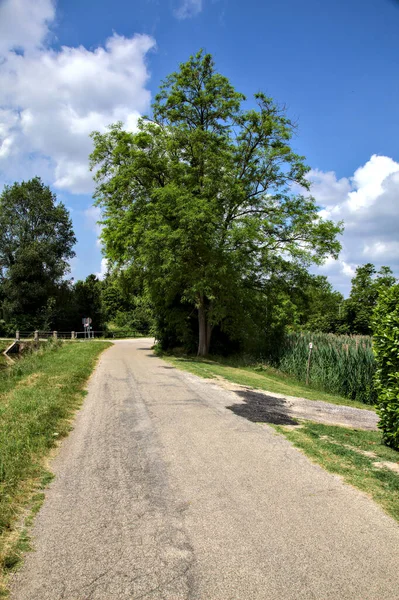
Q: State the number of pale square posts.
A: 4